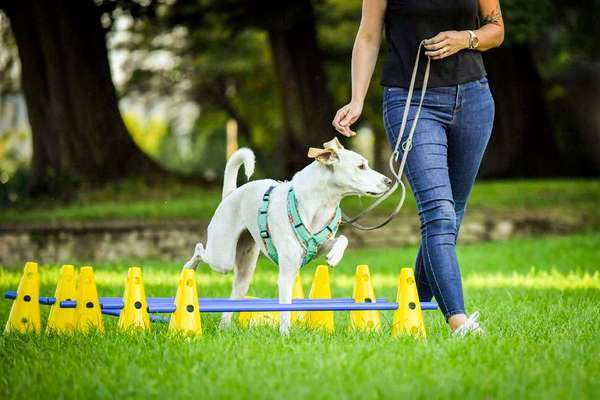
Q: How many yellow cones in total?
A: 10